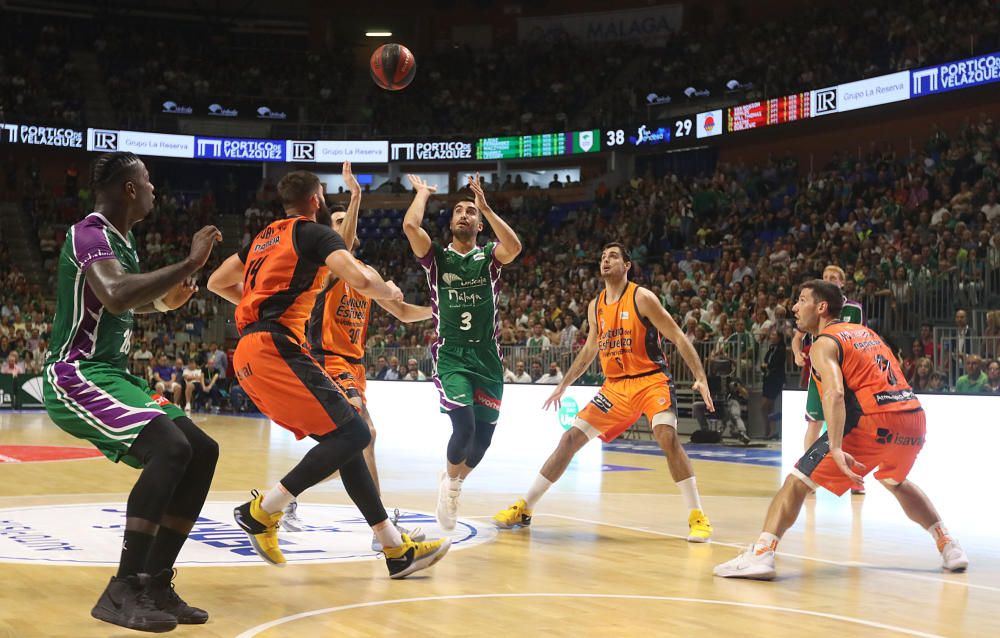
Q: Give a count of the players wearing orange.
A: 4